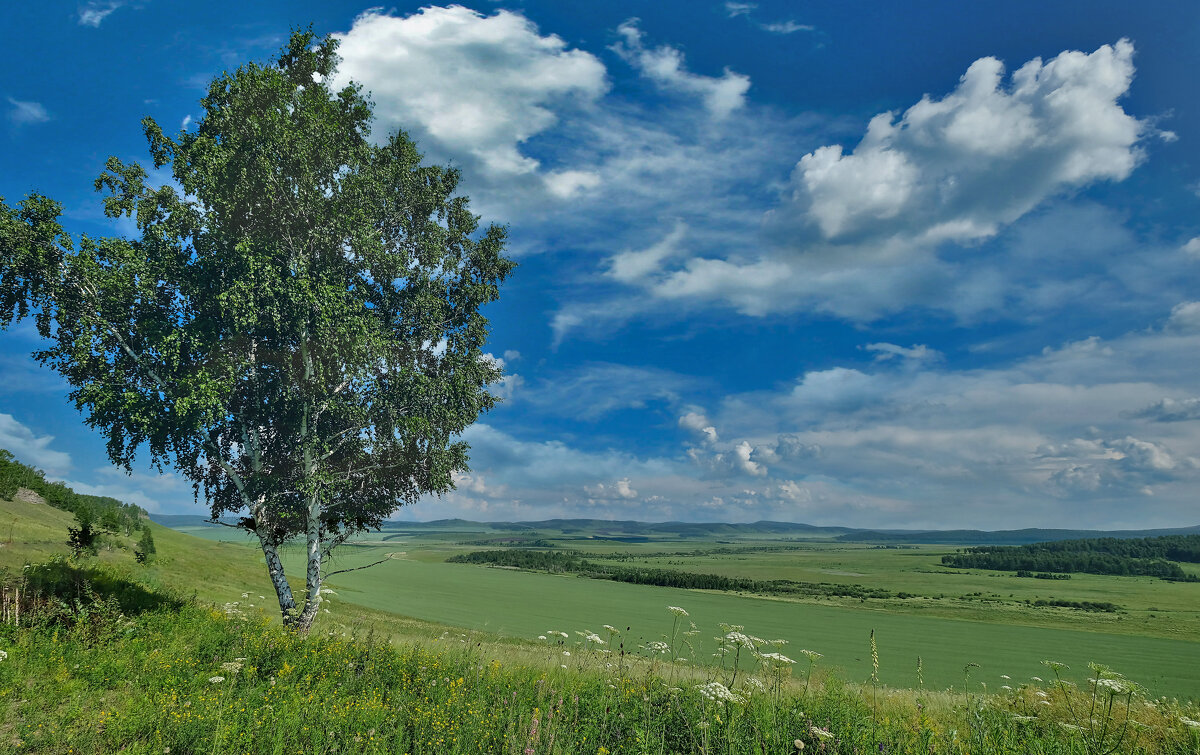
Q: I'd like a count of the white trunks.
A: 2